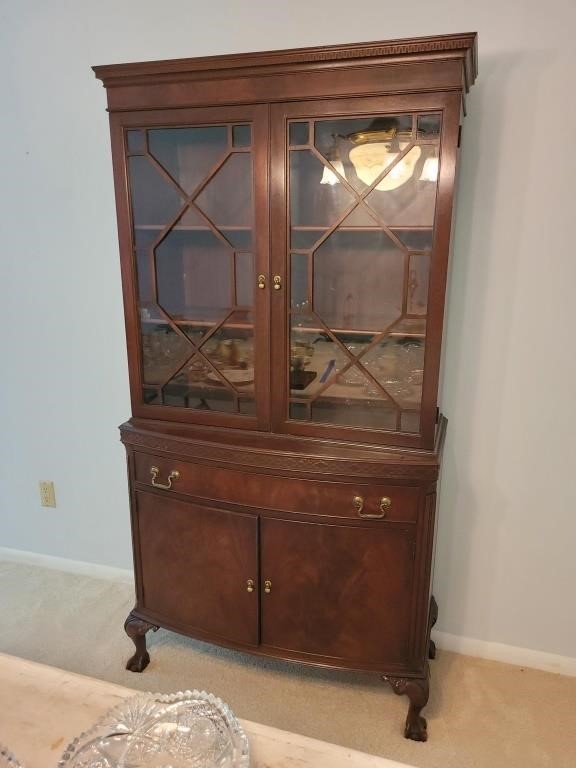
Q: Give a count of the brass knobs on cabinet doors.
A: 4